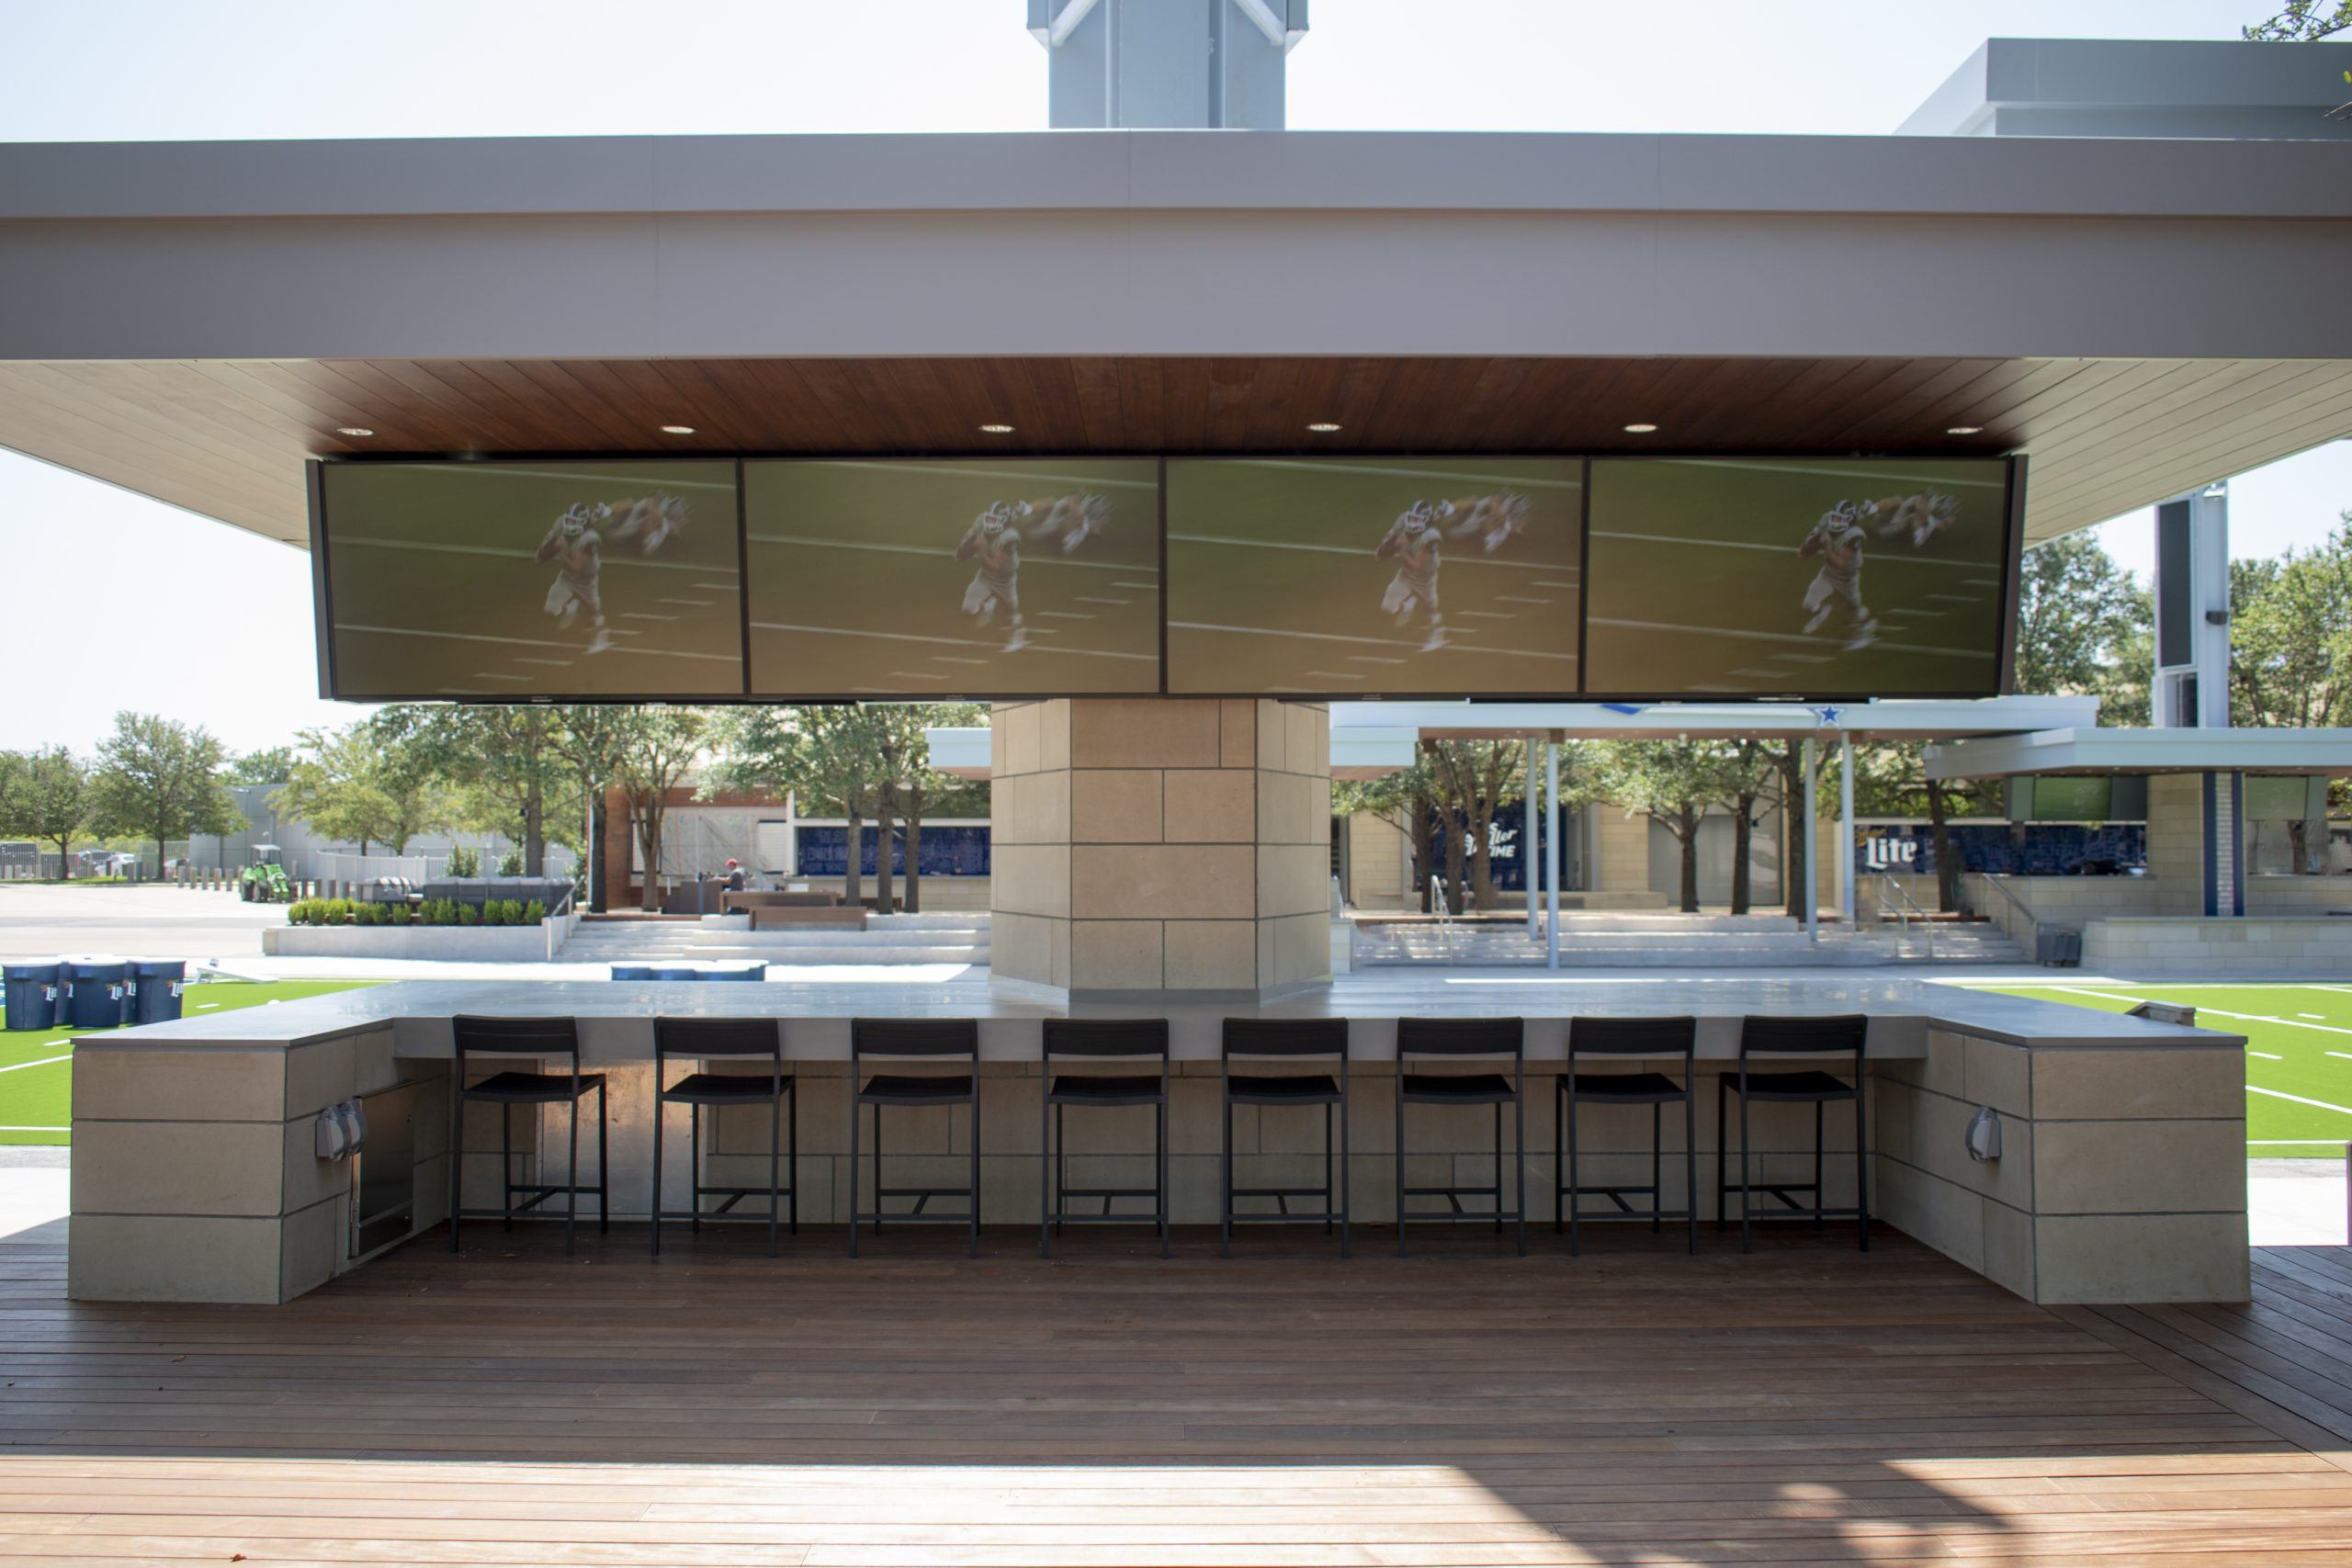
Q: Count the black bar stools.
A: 8